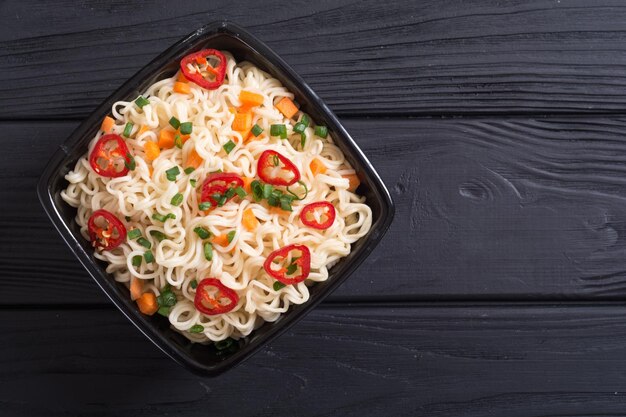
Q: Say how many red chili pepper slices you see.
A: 8